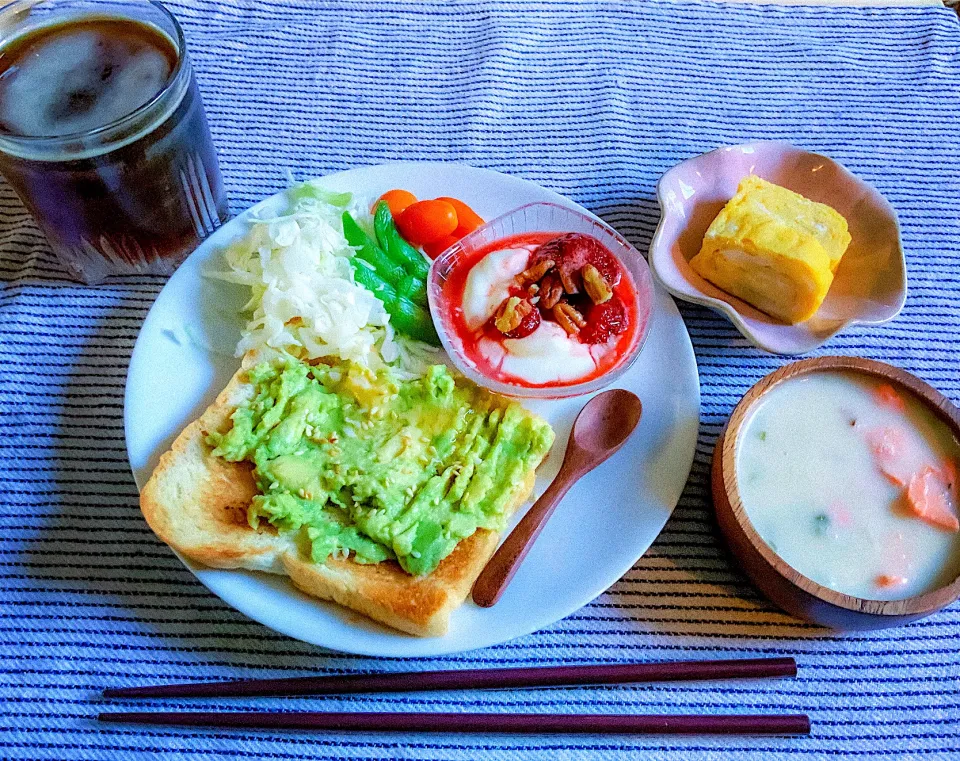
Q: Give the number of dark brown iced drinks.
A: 1